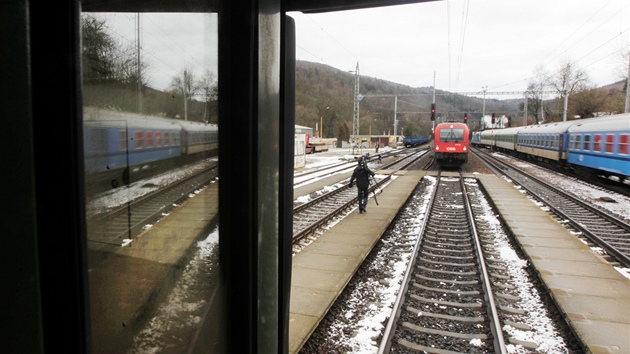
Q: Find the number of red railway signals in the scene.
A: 4